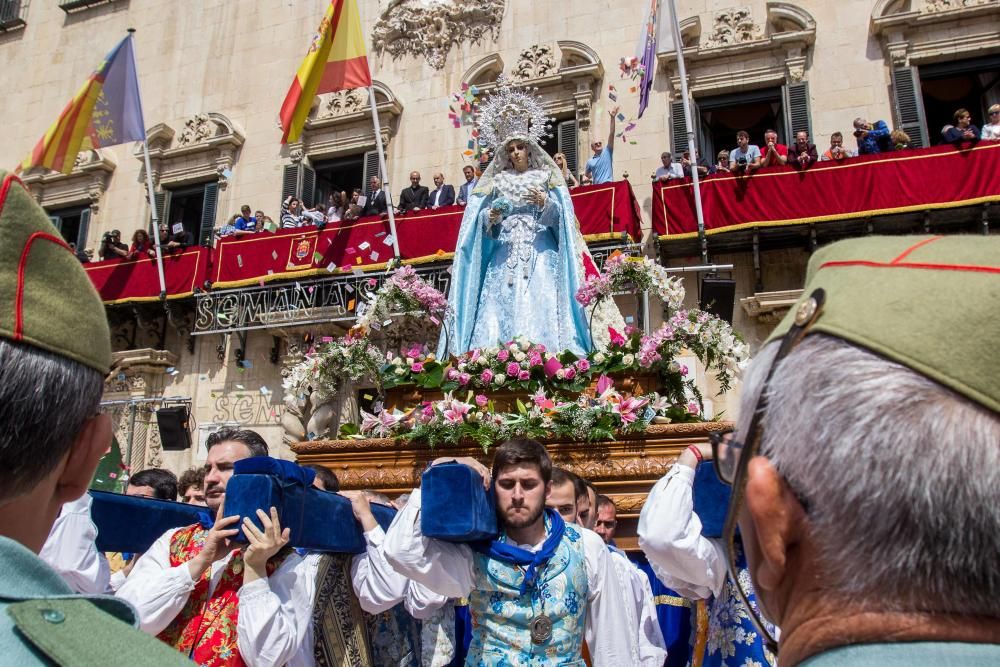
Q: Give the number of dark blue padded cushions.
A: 4